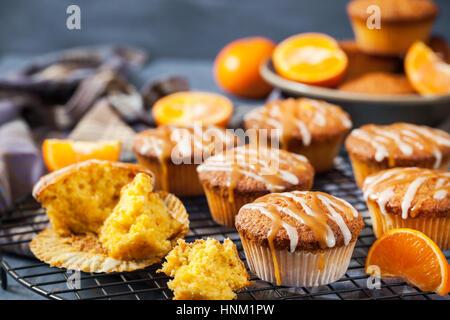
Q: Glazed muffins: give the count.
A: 6